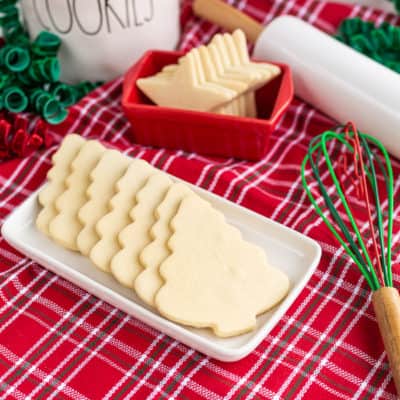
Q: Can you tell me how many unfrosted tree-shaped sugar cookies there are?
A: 7